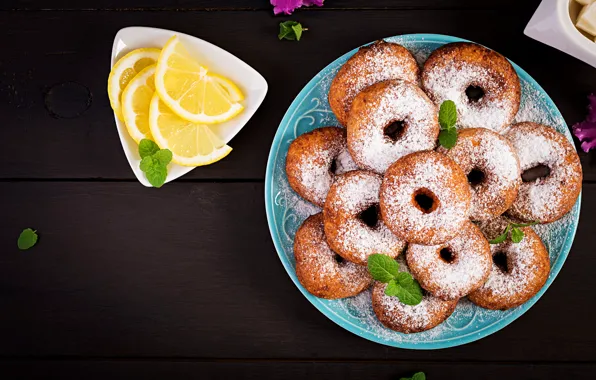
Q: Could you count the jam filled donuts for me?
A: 0